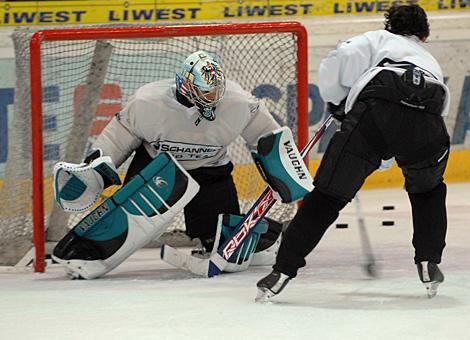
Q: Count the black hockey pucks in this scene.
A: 3